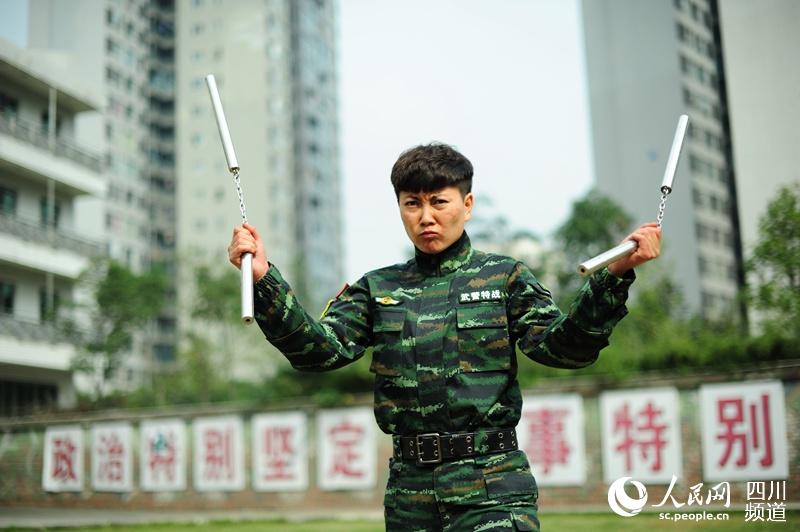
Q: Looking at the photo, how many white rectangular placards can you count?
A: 9